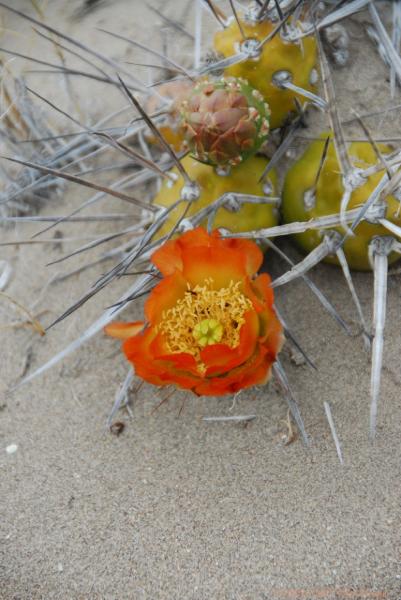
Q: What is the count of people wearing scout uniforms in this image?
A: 0